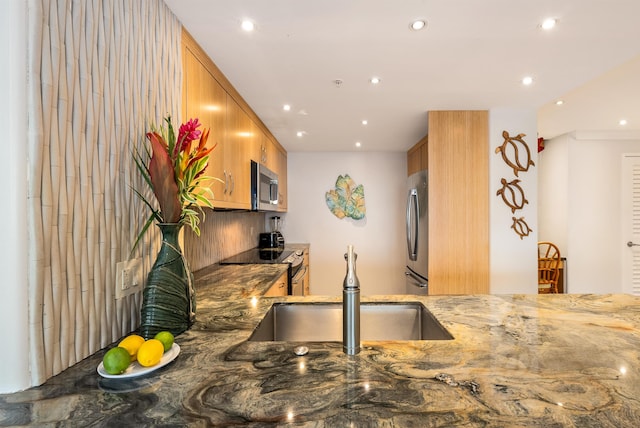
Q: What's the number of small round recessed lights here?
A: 11